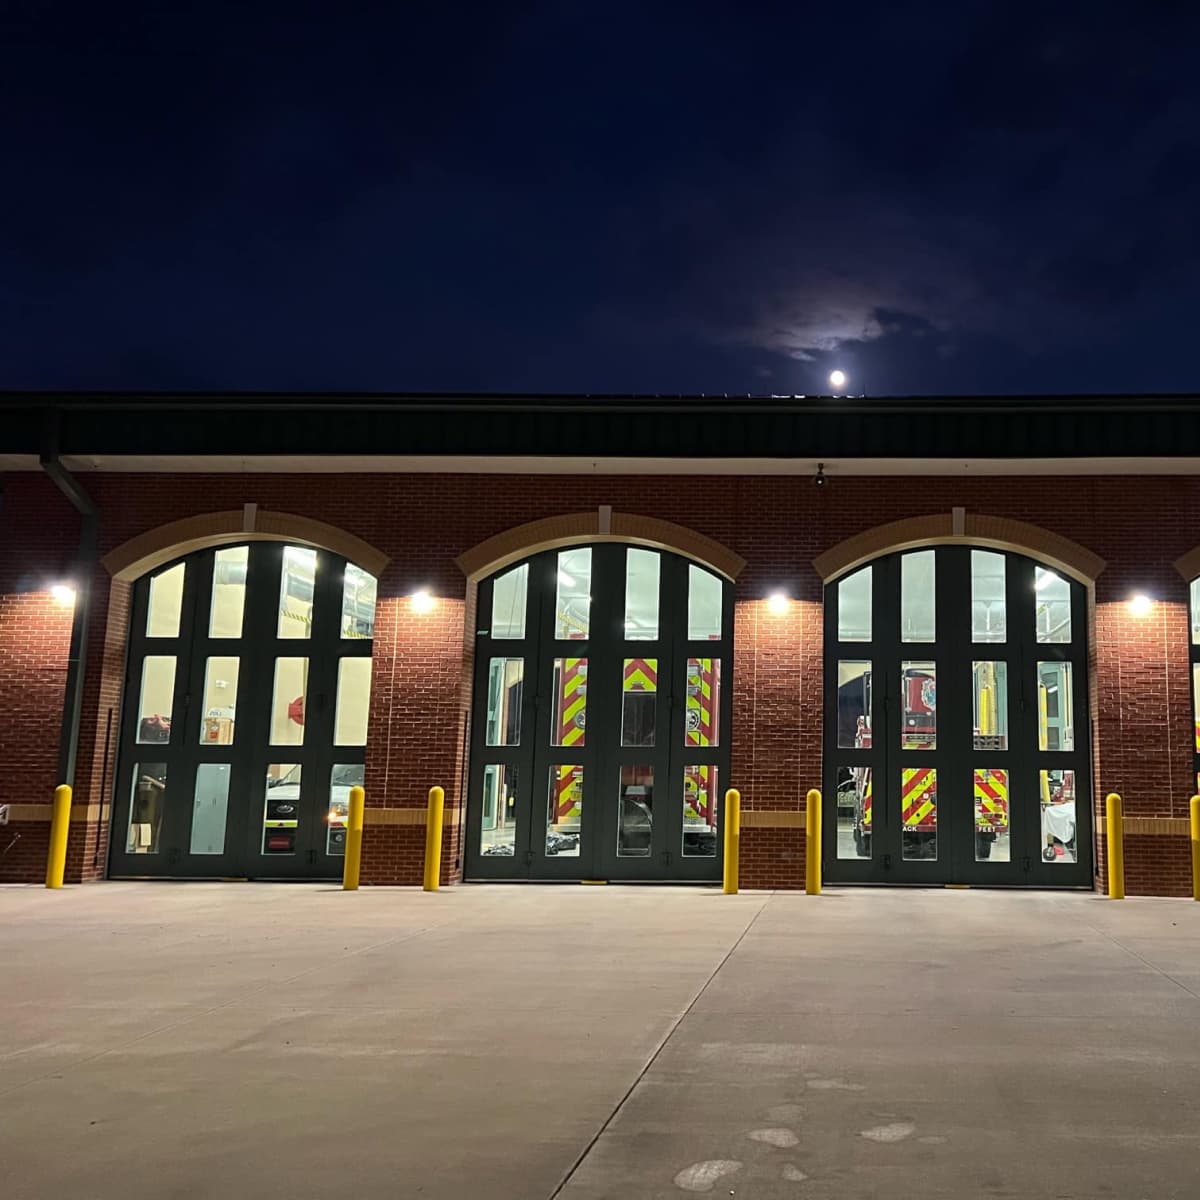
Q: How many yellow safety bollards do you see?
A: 7